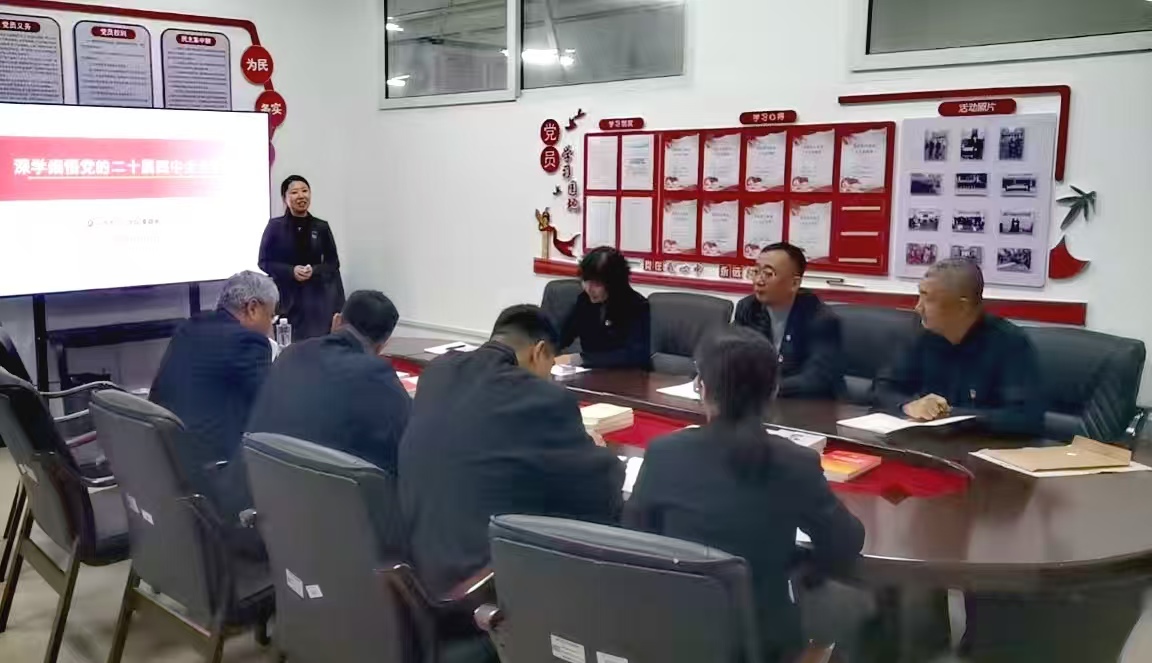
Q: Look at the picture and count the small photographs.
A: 12